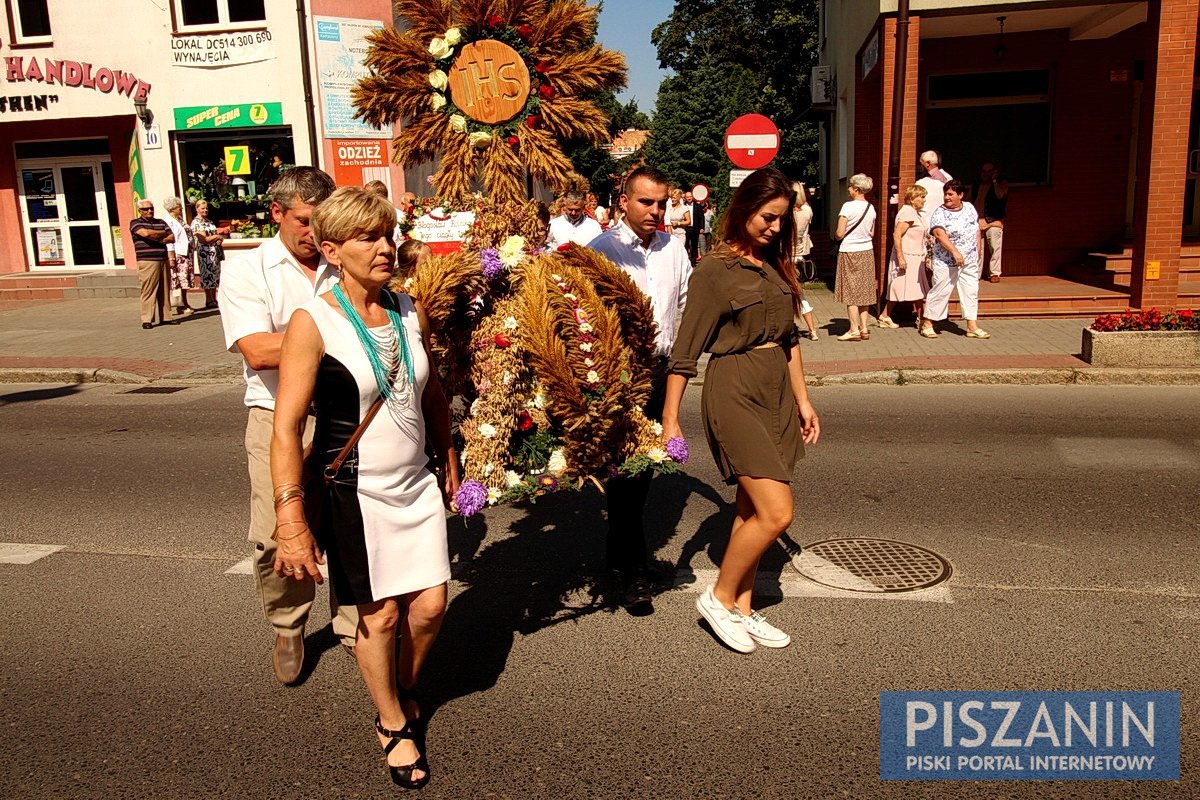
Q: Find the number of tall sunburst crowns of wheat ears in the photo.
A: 1